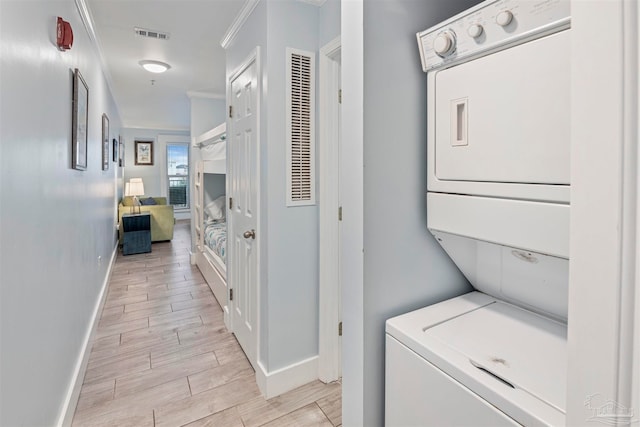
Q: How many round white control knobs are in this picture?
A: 3